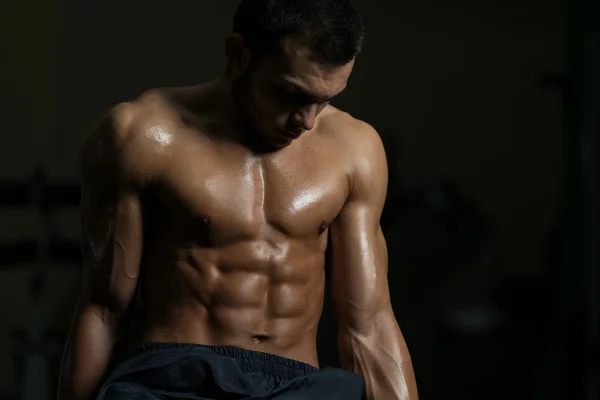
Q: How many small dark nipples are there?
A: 2